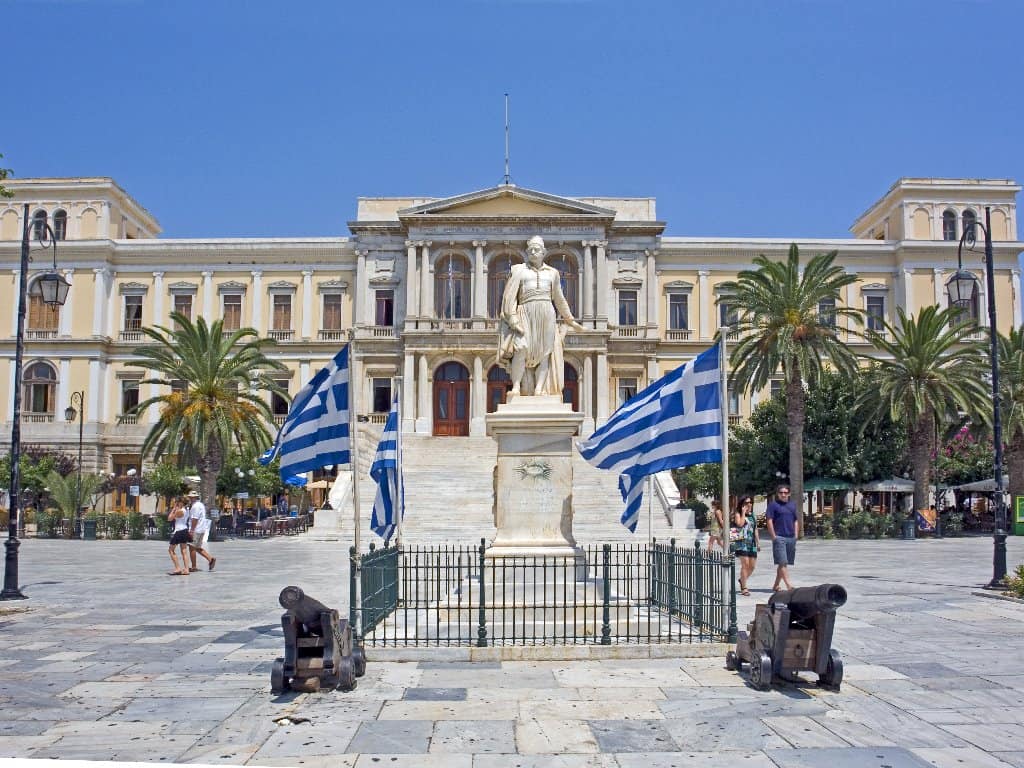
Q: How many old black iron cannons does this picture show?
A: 2